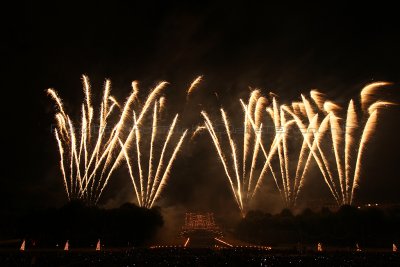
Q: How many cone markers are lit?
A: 6